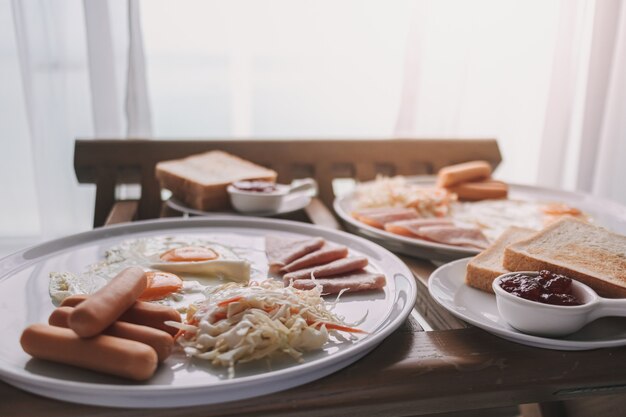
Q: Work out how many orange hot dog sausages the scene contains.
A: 6